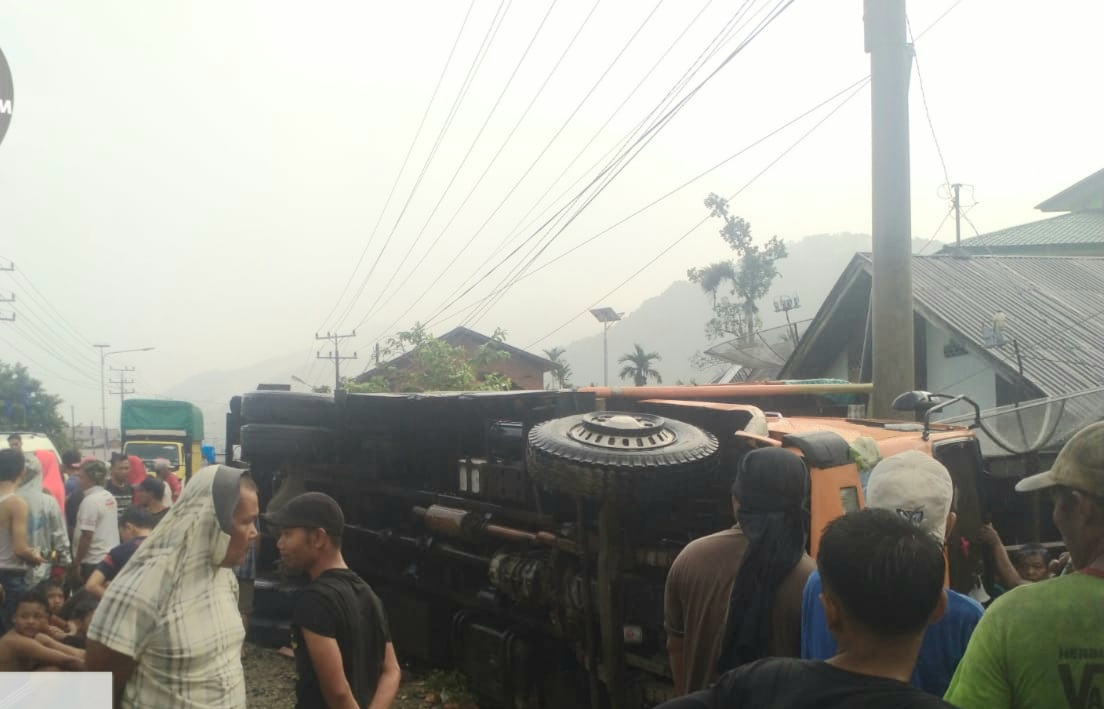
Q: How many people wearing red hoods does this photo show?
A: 2